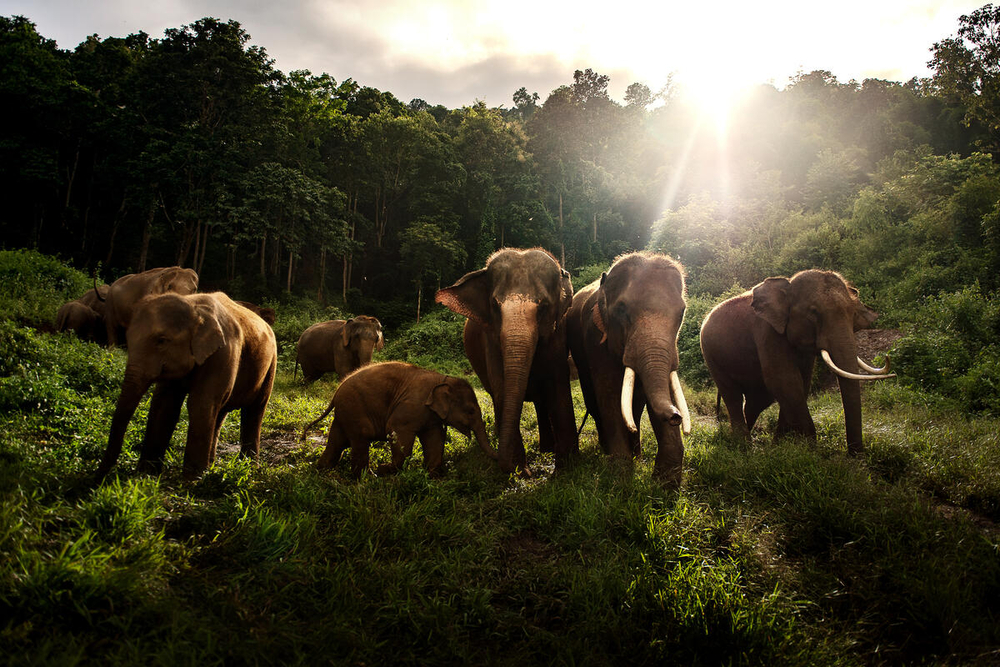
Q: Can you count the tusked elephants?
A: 2